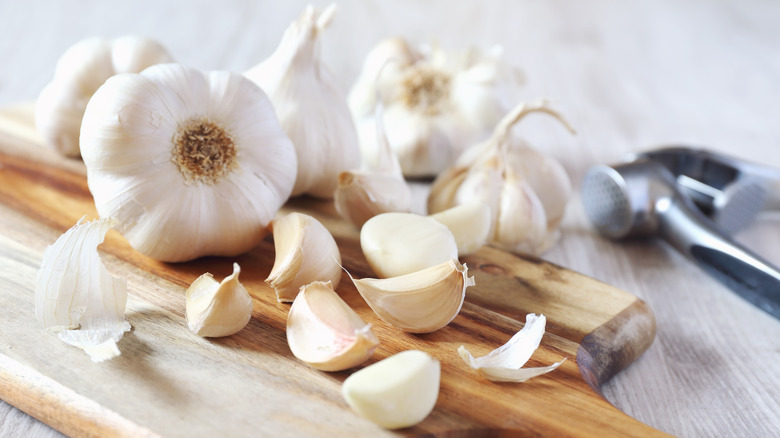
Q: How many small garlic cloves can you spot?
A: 8